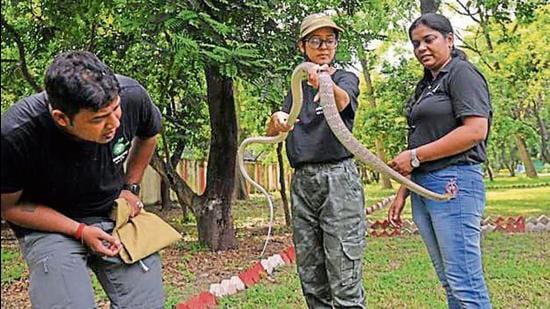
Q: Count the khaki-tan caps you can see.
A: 1